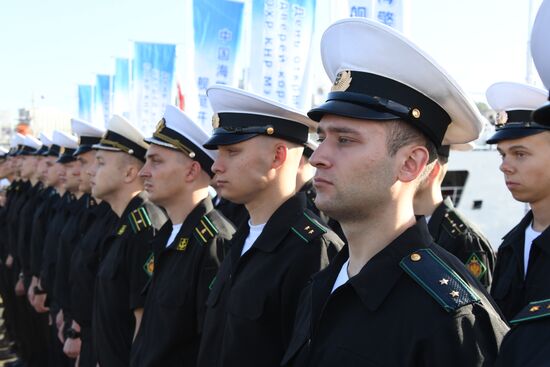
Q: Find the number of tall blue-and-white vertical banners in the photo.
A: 7